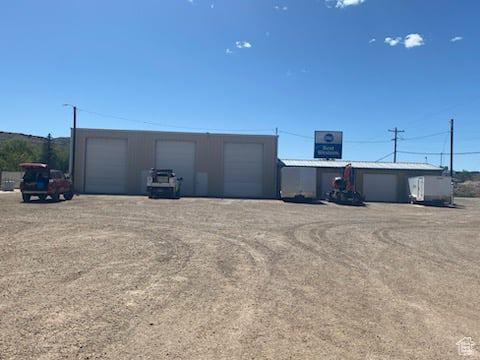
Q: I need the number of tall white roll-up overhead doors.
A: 3